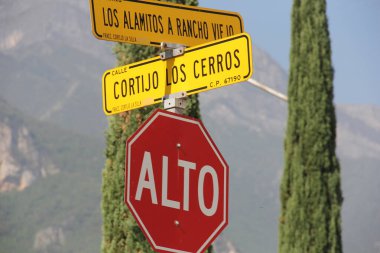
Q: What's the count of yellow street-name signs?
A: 2